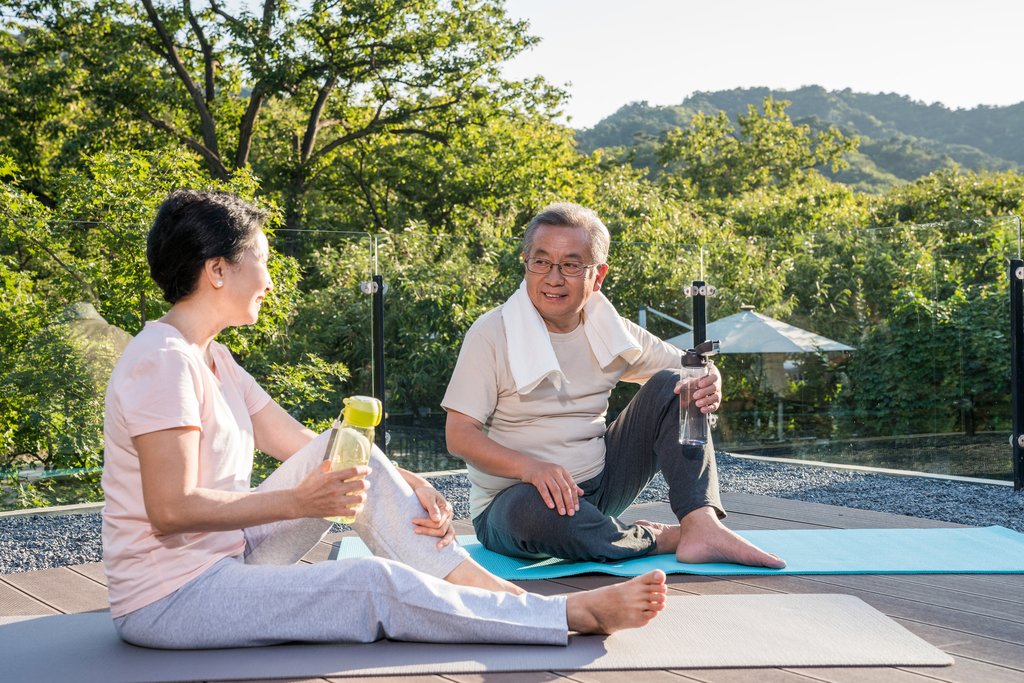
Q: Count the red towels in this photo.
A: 0